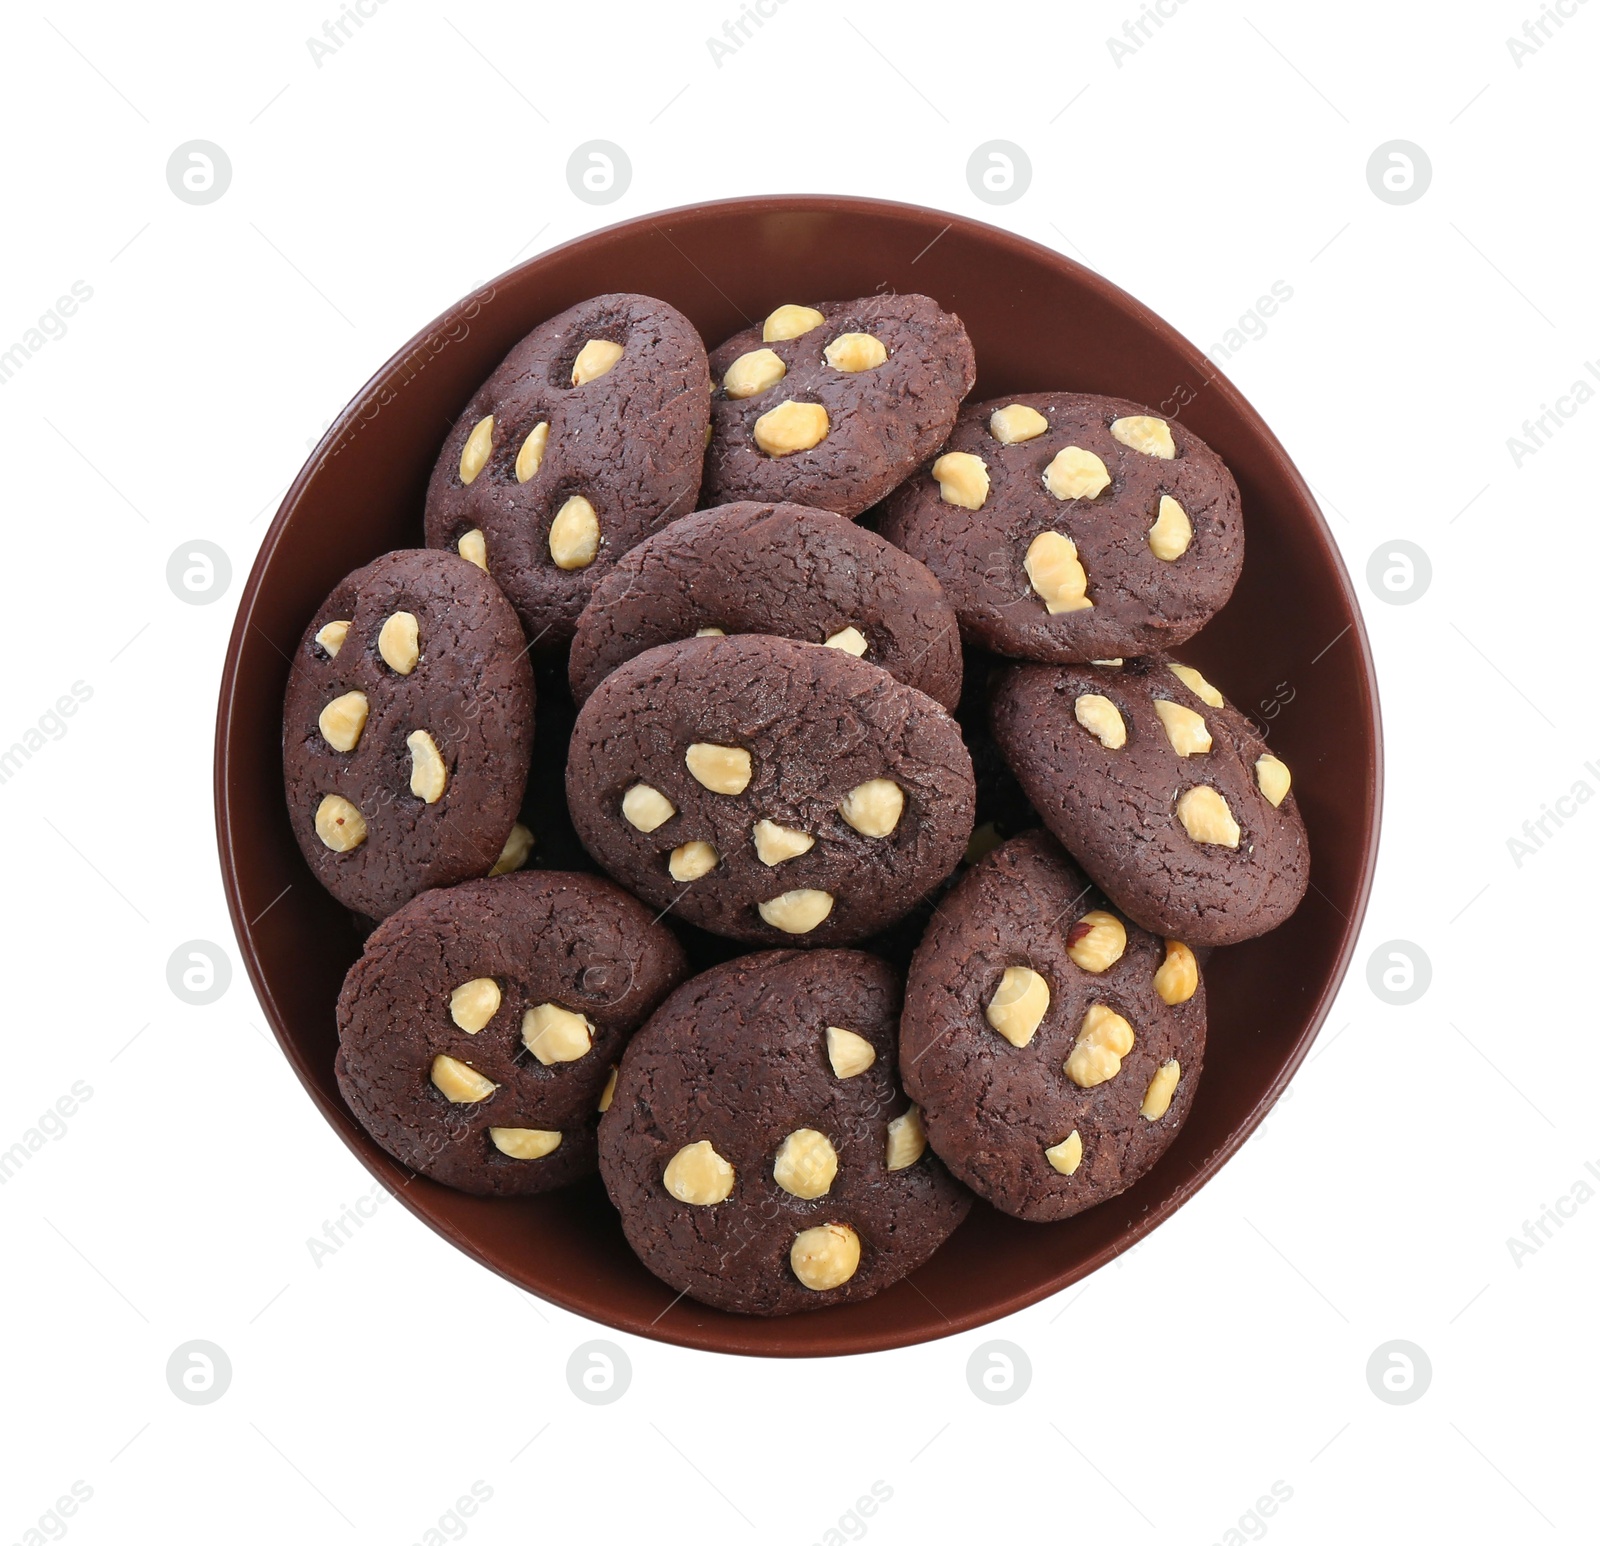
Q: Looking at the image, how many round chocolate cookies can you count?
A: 10